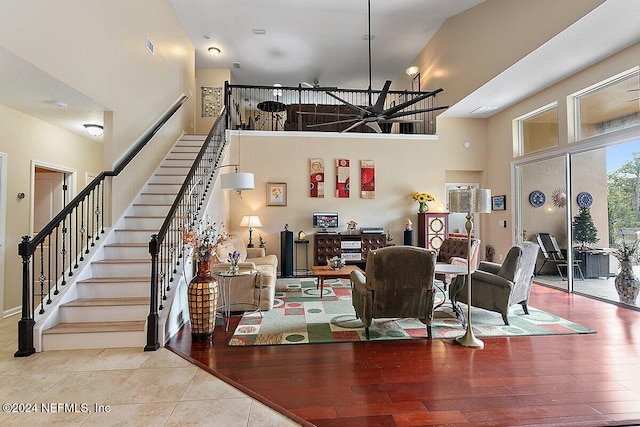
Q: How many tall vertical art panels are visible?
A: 3